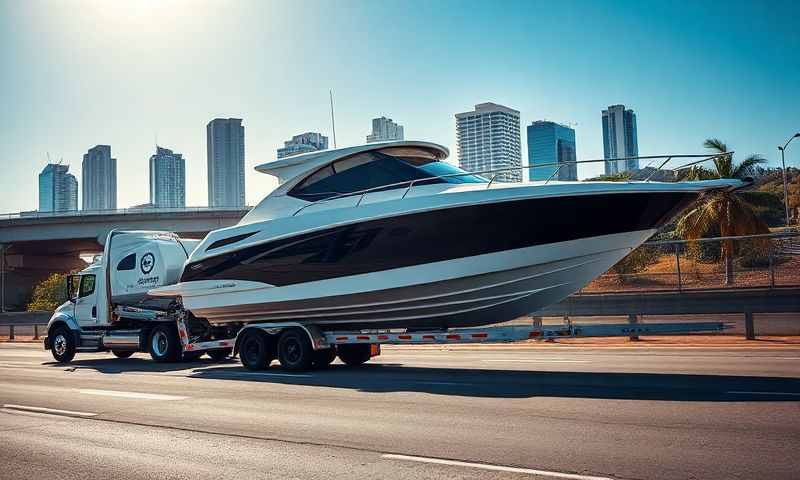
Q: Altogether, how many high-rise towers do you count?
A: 9